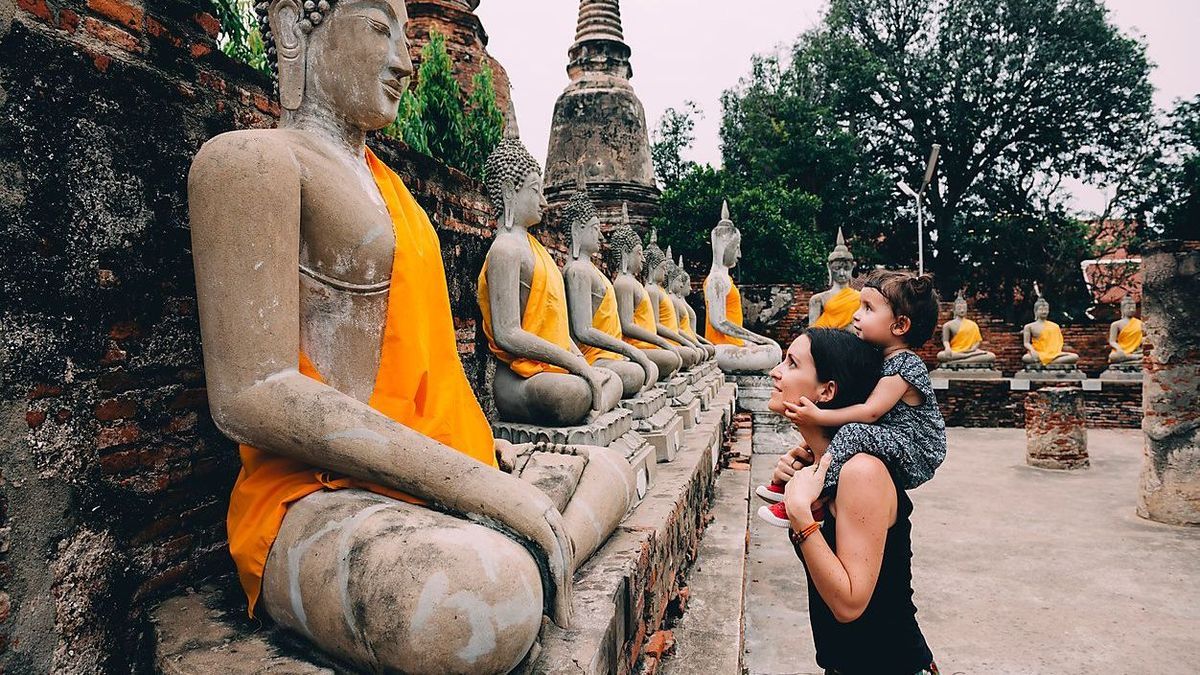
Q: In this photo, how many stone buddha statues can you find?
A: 12